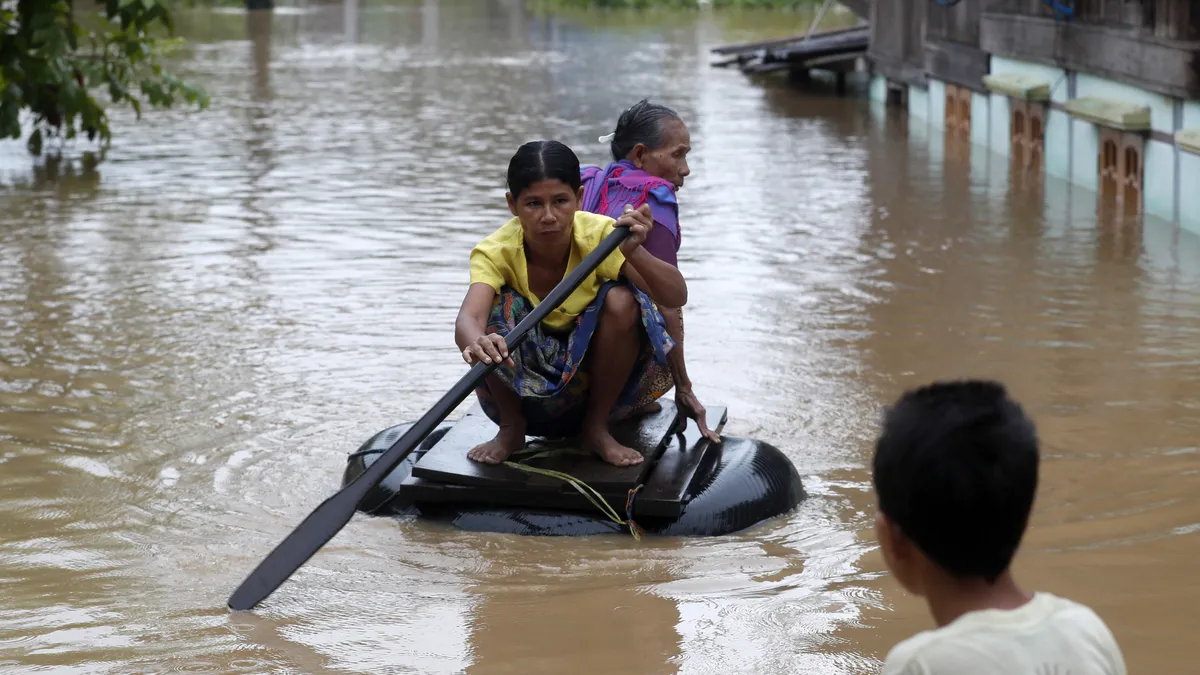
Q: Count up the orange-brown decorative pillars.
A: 3